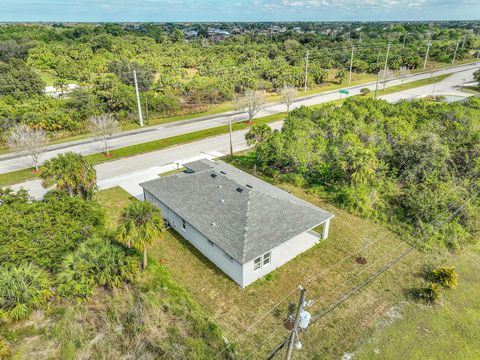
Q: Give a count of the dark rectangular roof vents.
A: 4